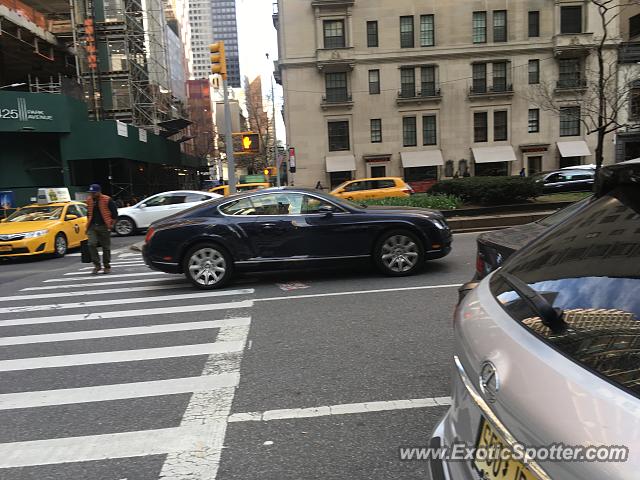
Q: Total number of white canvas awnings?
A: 4